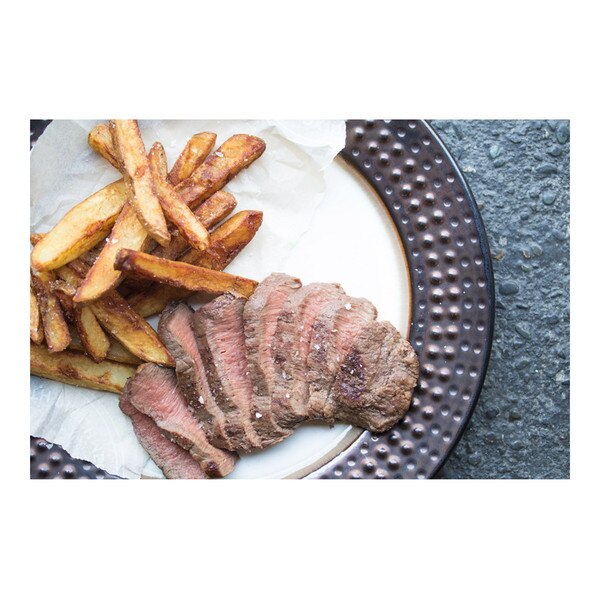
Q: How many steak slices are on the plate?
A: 8